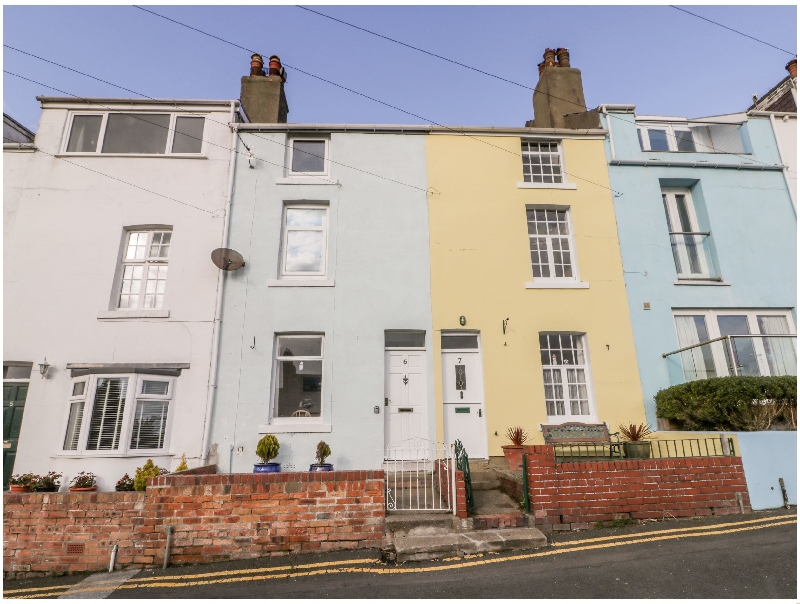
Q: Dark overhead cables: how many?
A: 6